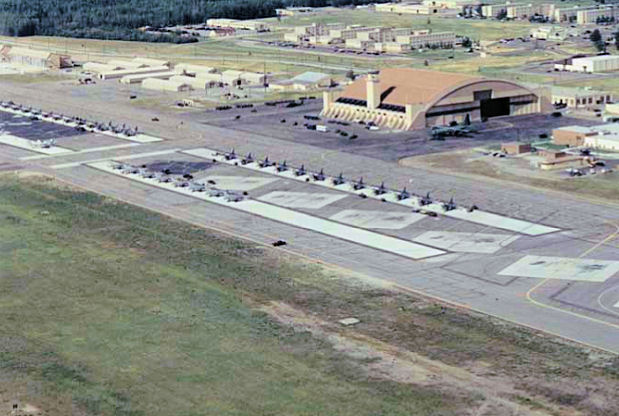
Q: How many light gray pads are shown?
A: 5